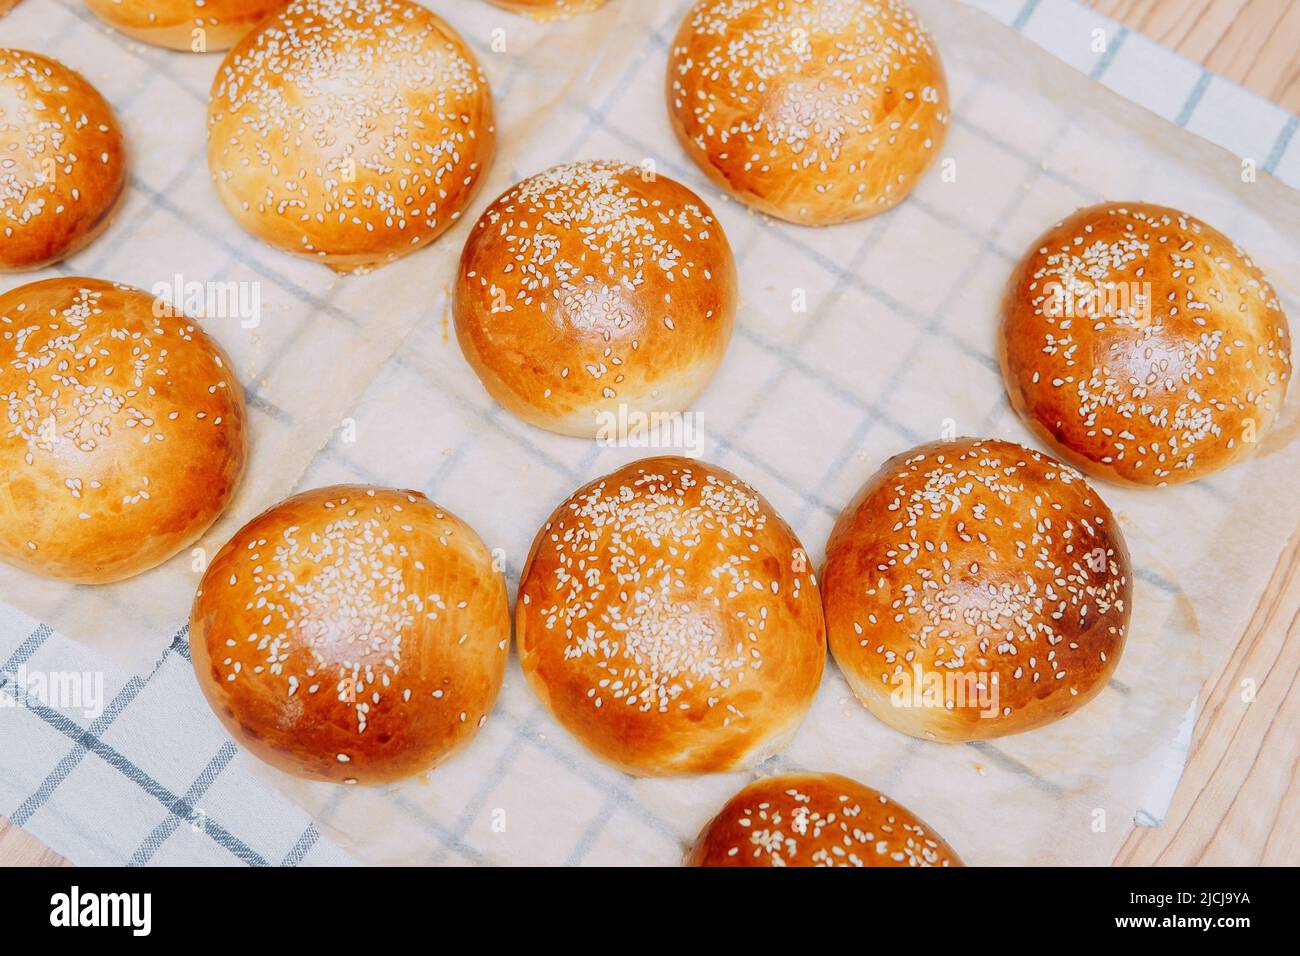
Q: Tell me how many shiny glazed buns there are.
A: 12